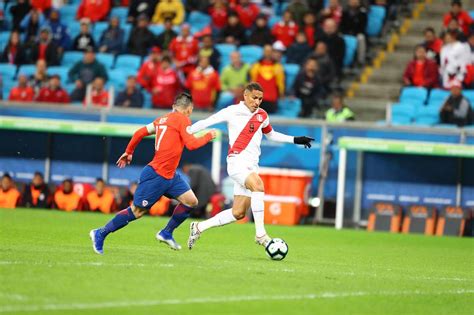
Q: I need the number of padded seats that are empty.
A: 3